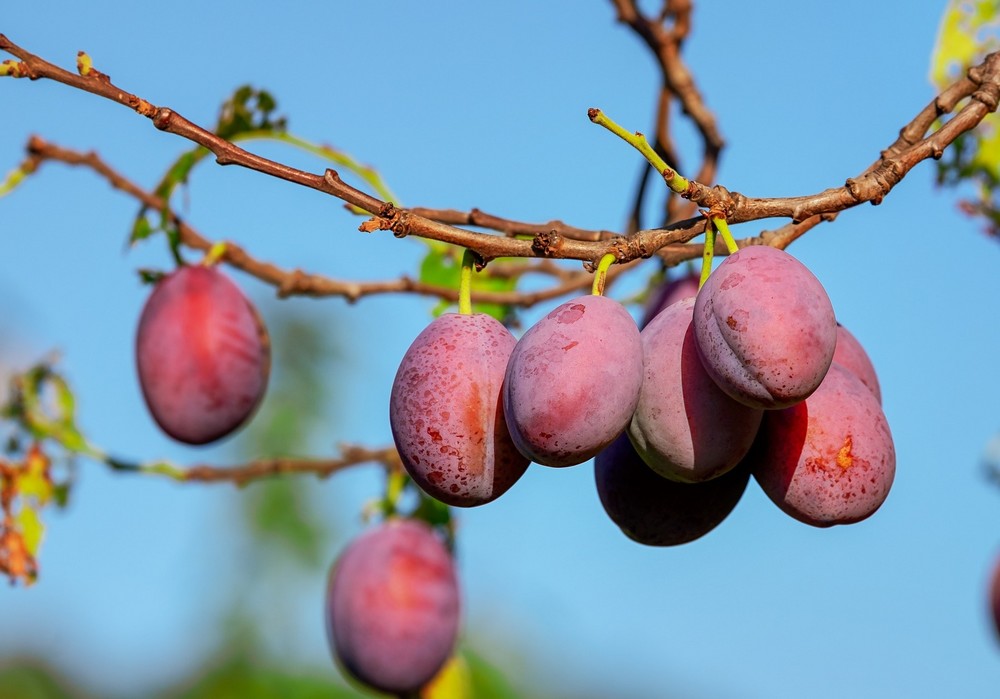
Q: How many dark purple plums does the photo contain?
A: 1